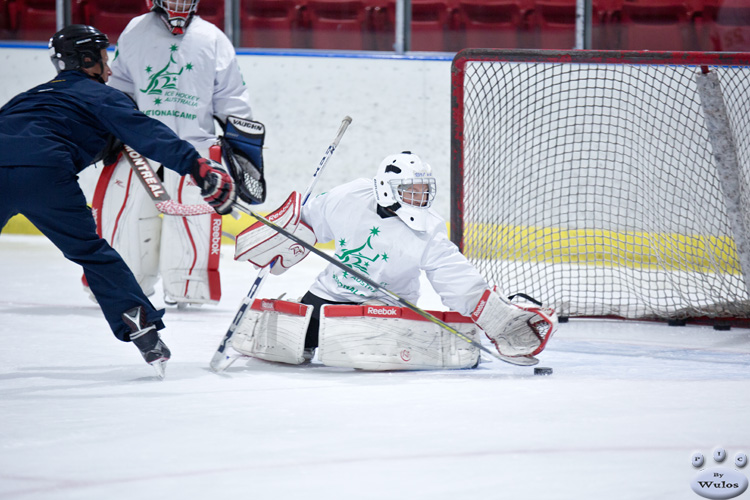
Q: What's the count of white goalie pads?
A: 4